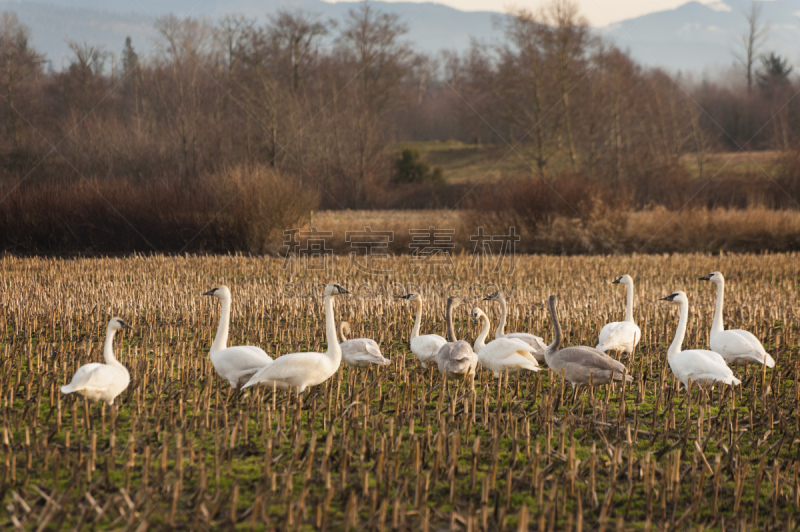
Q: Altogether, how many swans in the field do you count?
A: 12